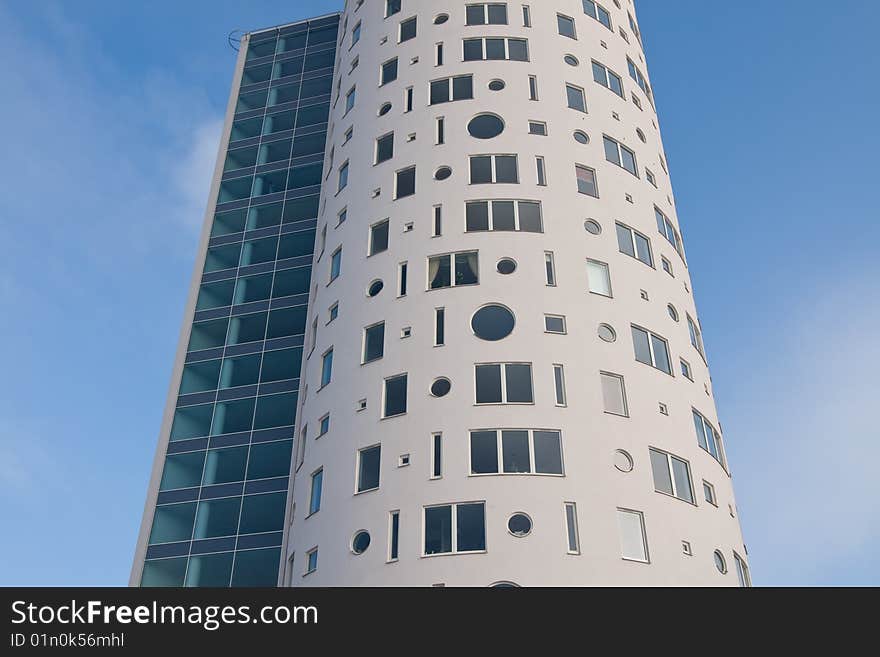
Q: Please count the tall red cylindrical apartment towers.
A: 0